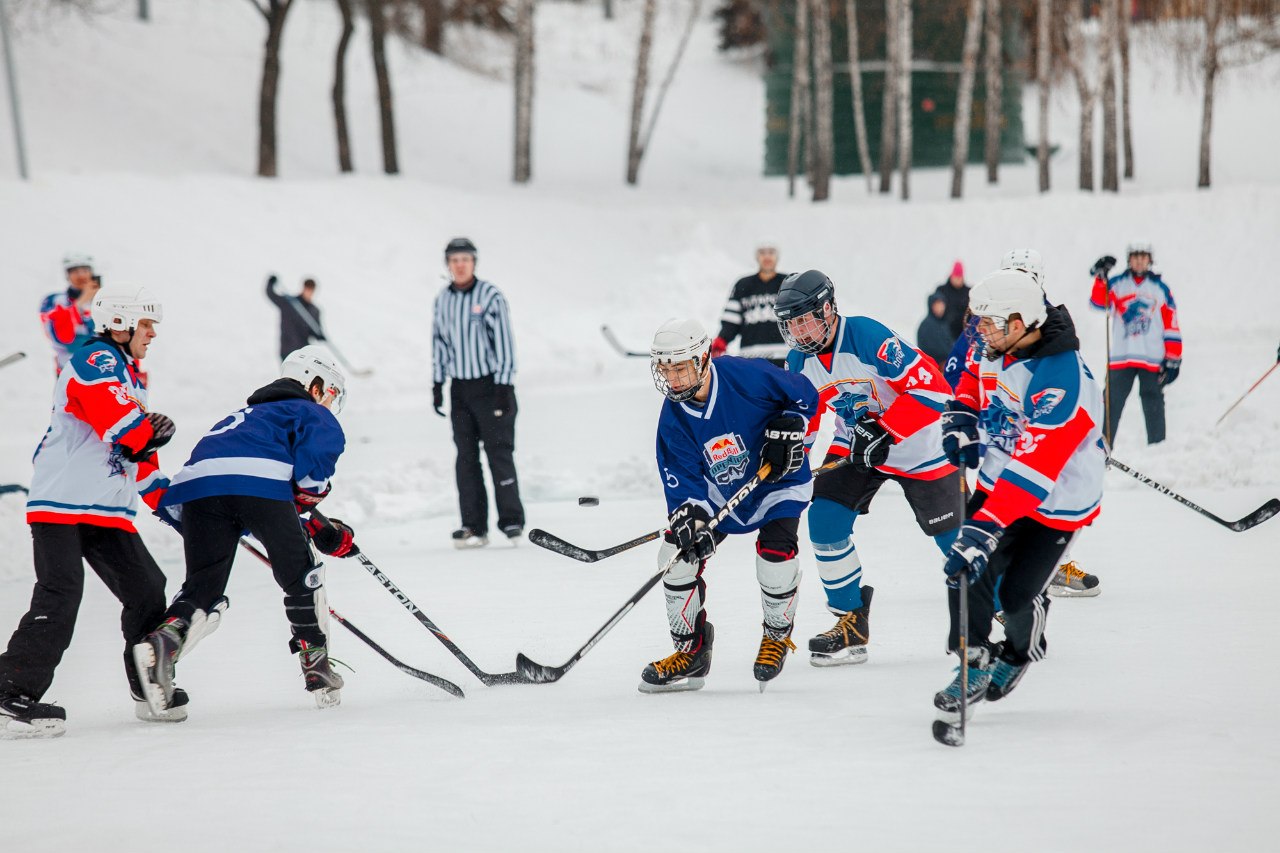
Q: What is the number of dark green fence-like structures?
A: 1